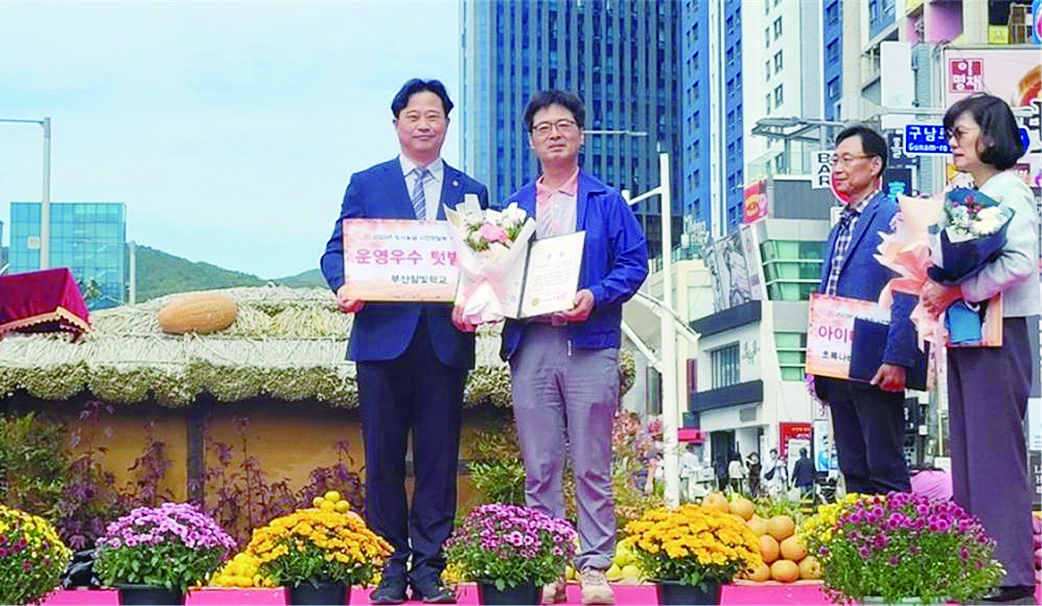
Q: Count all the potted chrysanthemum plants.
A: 6